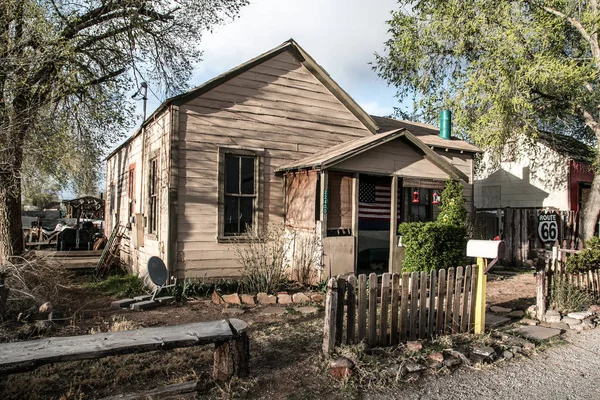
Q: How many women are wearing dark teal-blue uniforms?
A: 0